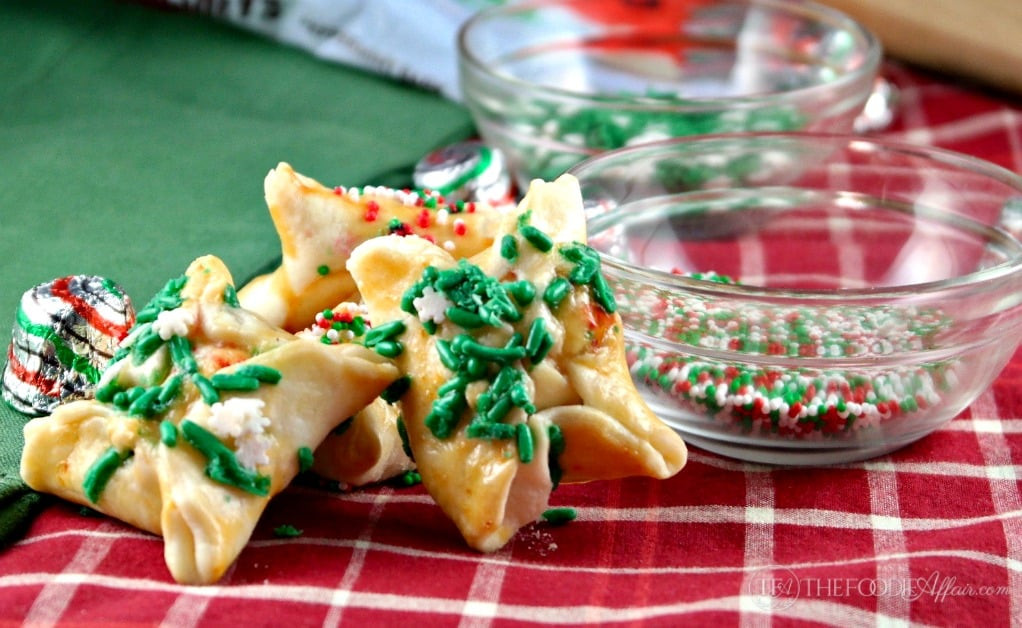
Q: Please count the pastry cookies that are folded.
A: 4